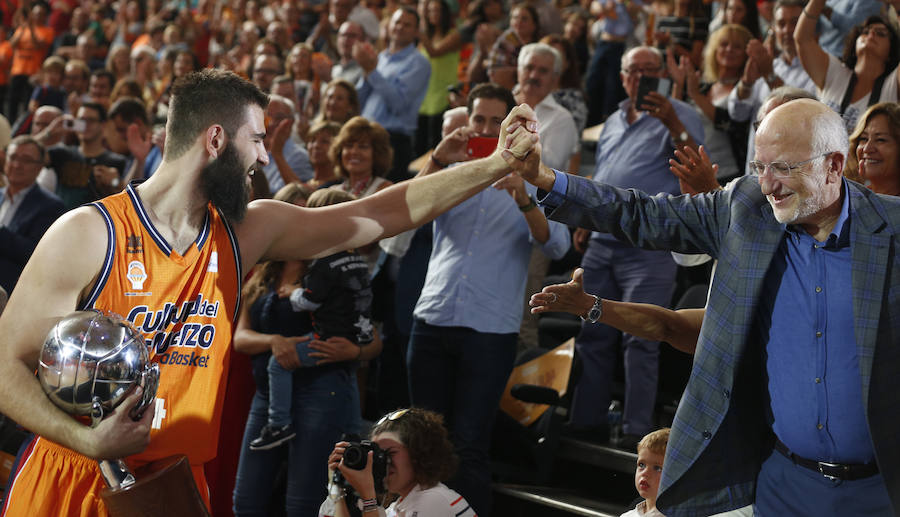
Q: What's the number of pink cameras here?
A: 0